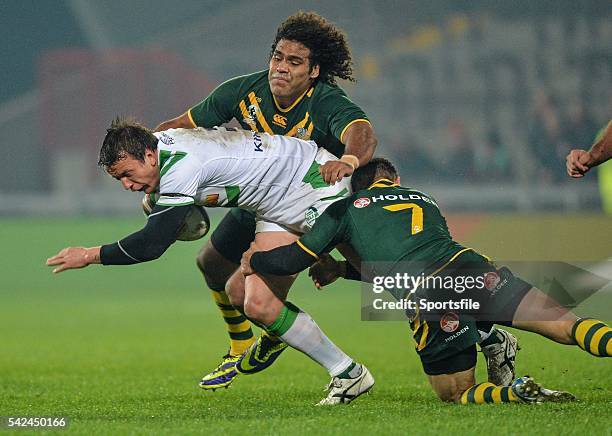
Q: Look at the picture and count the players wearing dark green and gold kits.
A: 2